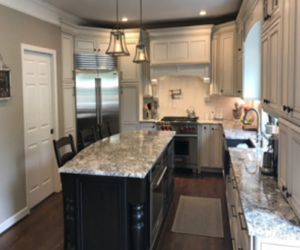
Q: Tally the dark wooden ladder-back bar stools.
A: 3